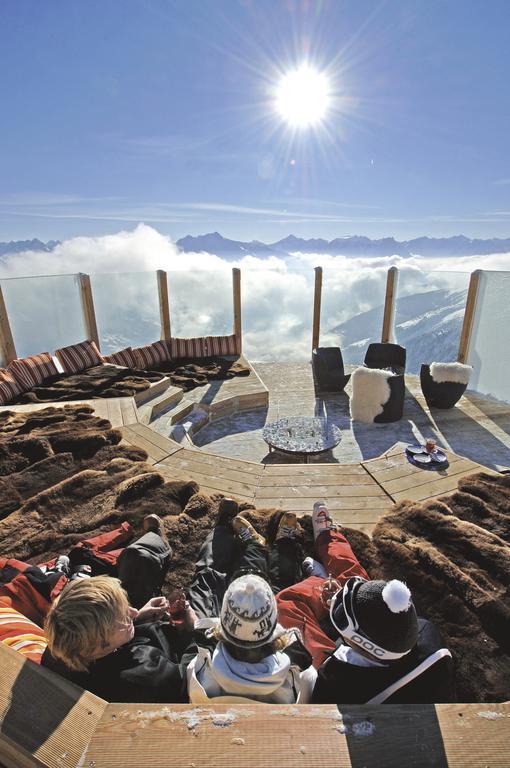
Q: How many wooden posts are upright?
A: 7